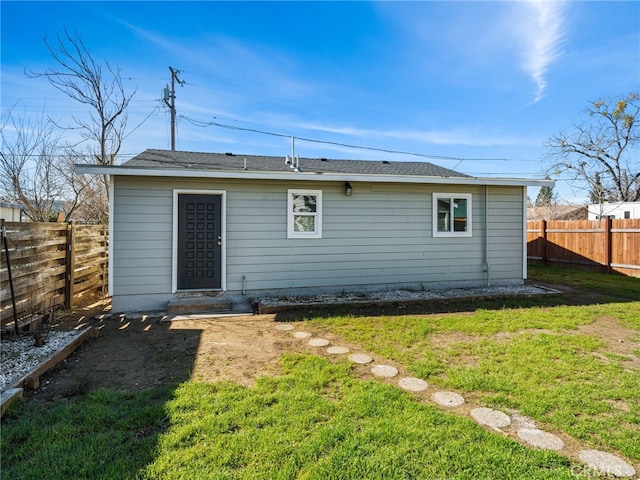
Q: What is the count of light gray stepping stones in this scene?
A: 11